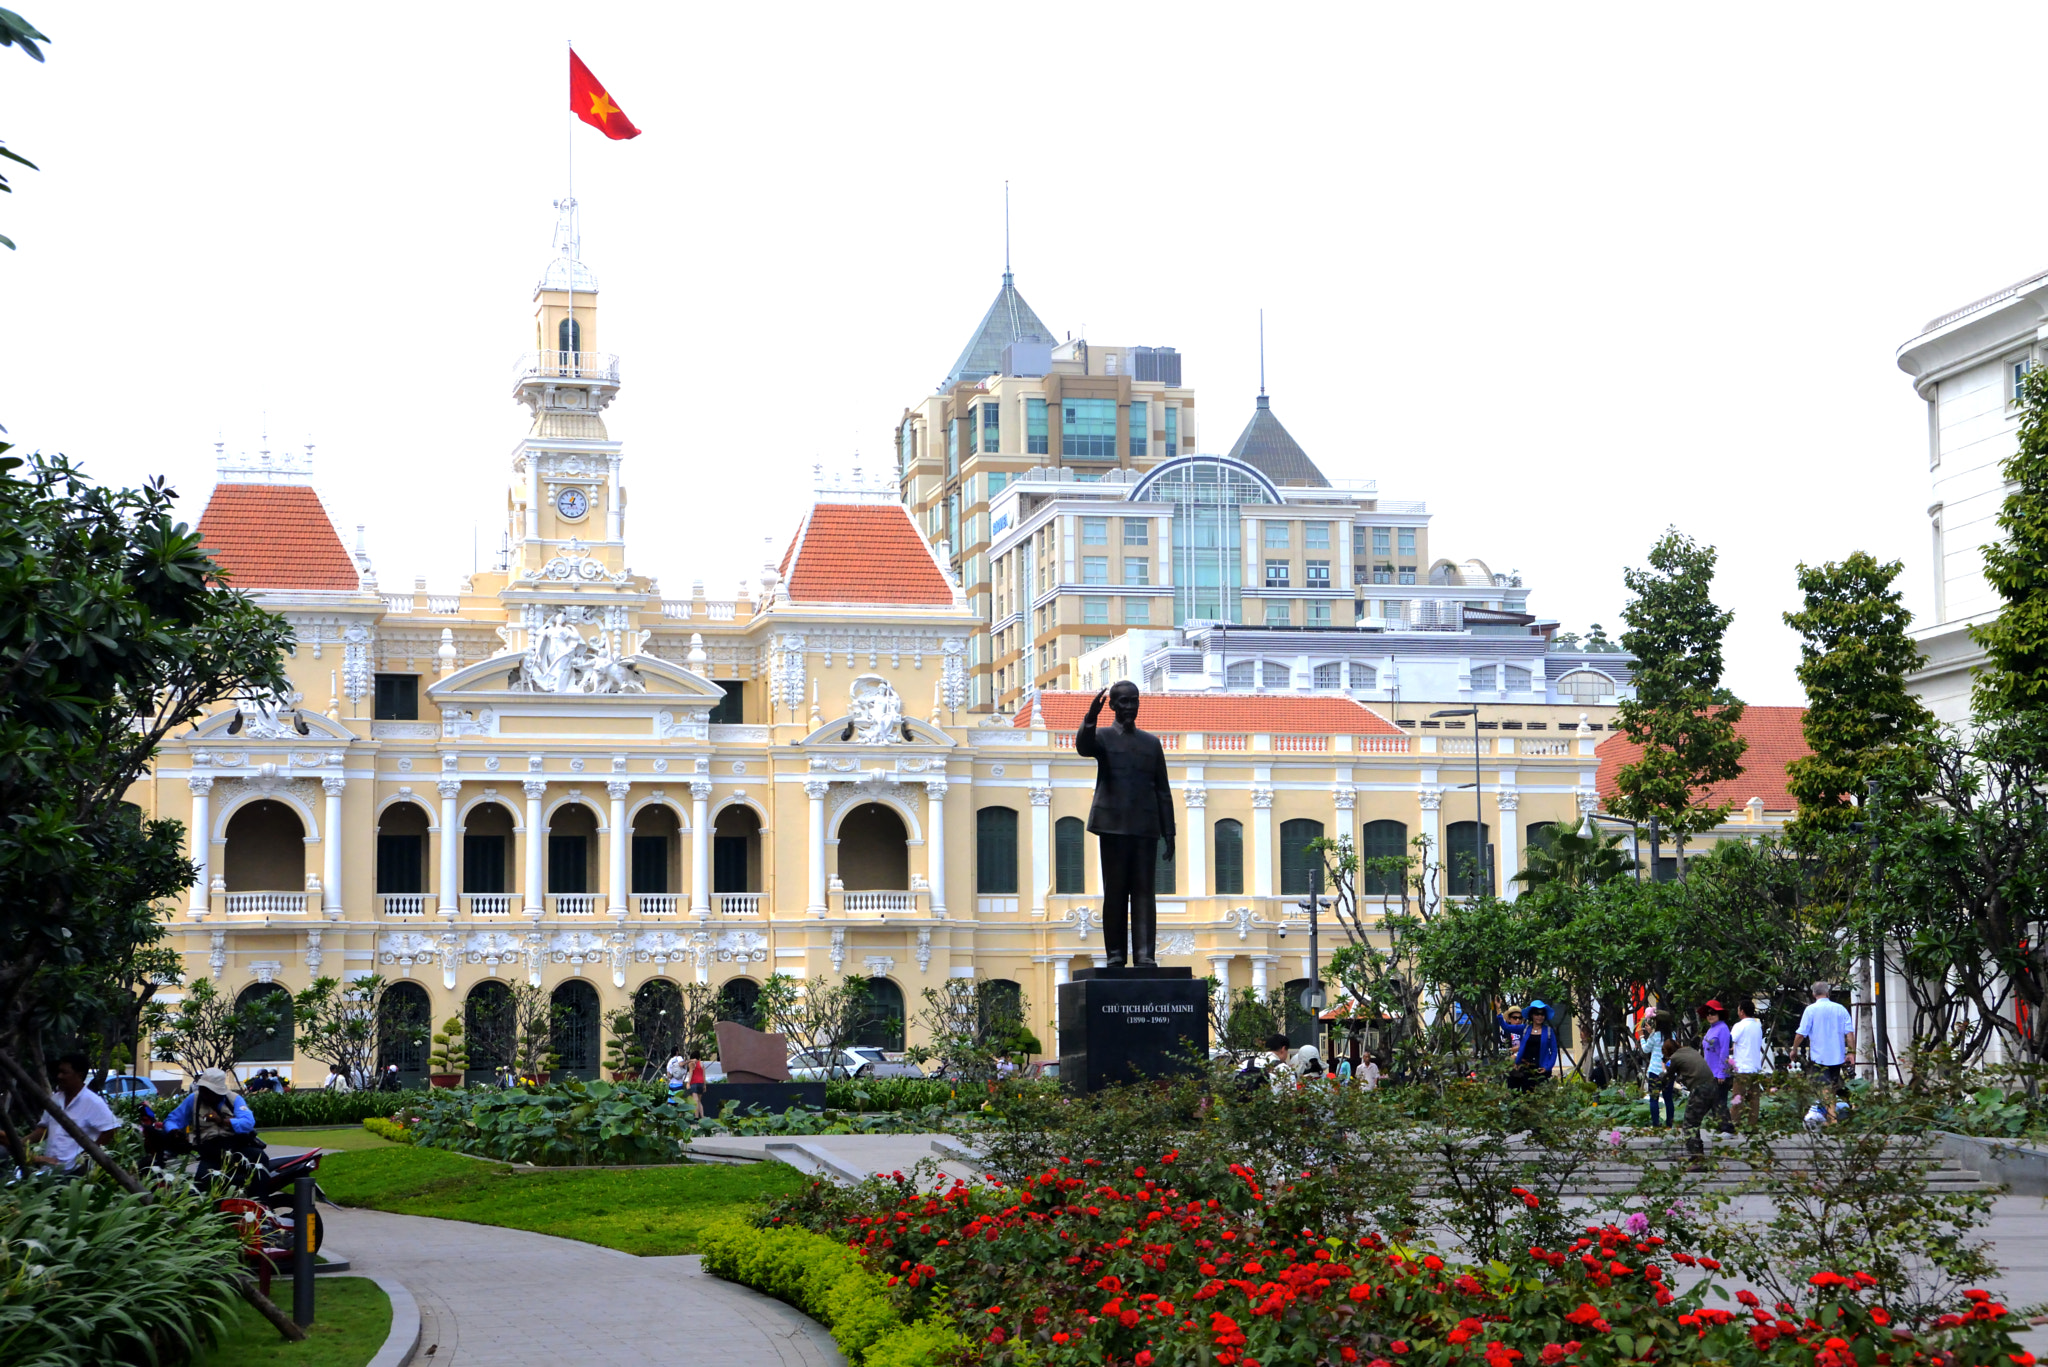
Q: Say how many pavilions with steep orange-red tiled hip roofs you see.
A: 2